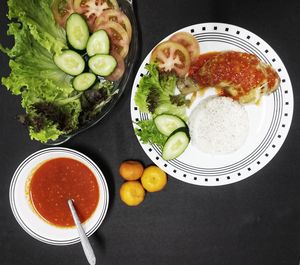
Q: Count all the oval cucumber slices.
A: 7